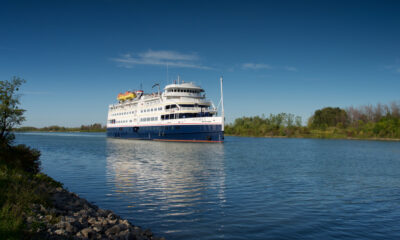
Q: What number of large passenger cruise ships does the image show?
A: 1